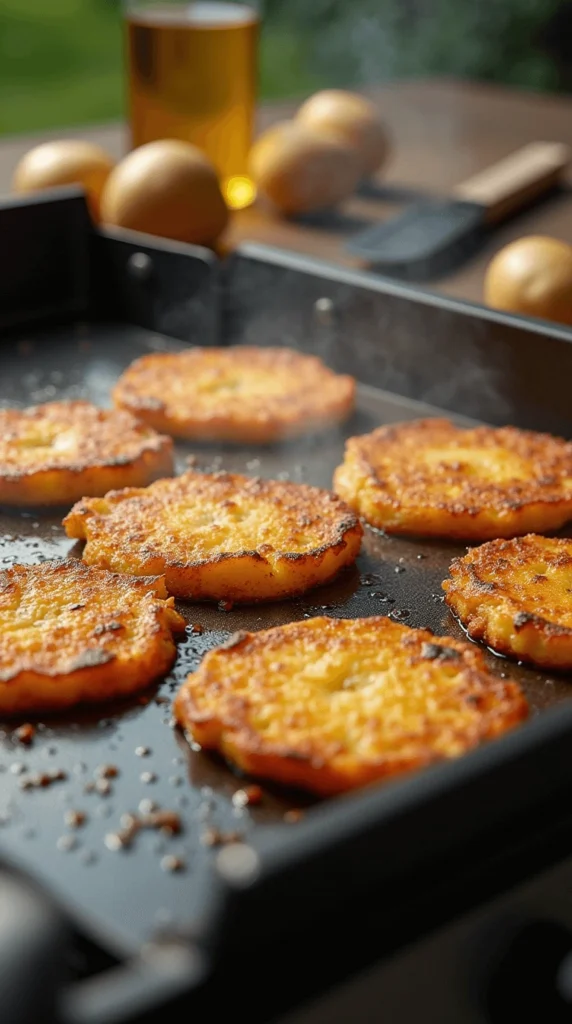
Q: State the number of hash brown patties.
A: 7